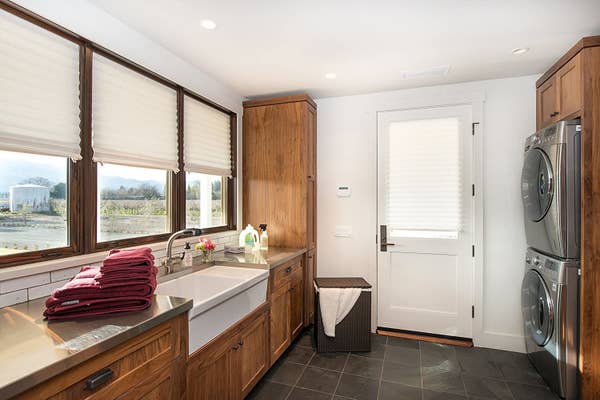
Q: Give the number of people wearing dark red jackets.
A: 0